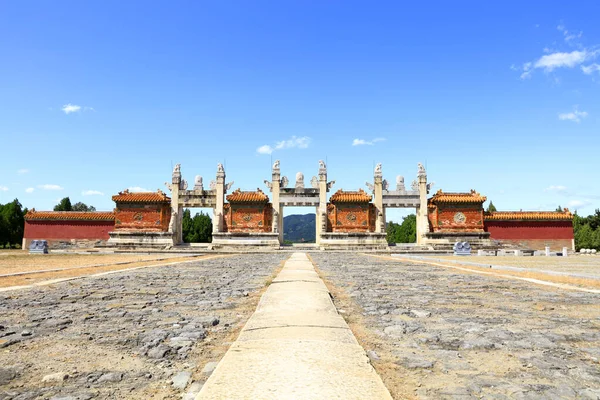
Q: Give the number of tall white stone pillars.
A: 6